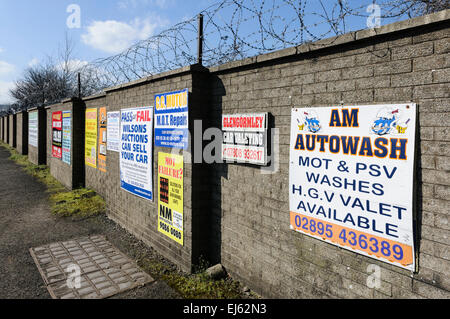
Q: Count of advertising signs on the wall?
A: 11